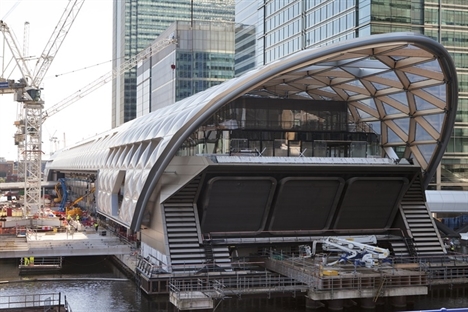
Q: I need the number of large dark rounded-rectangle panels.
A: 3